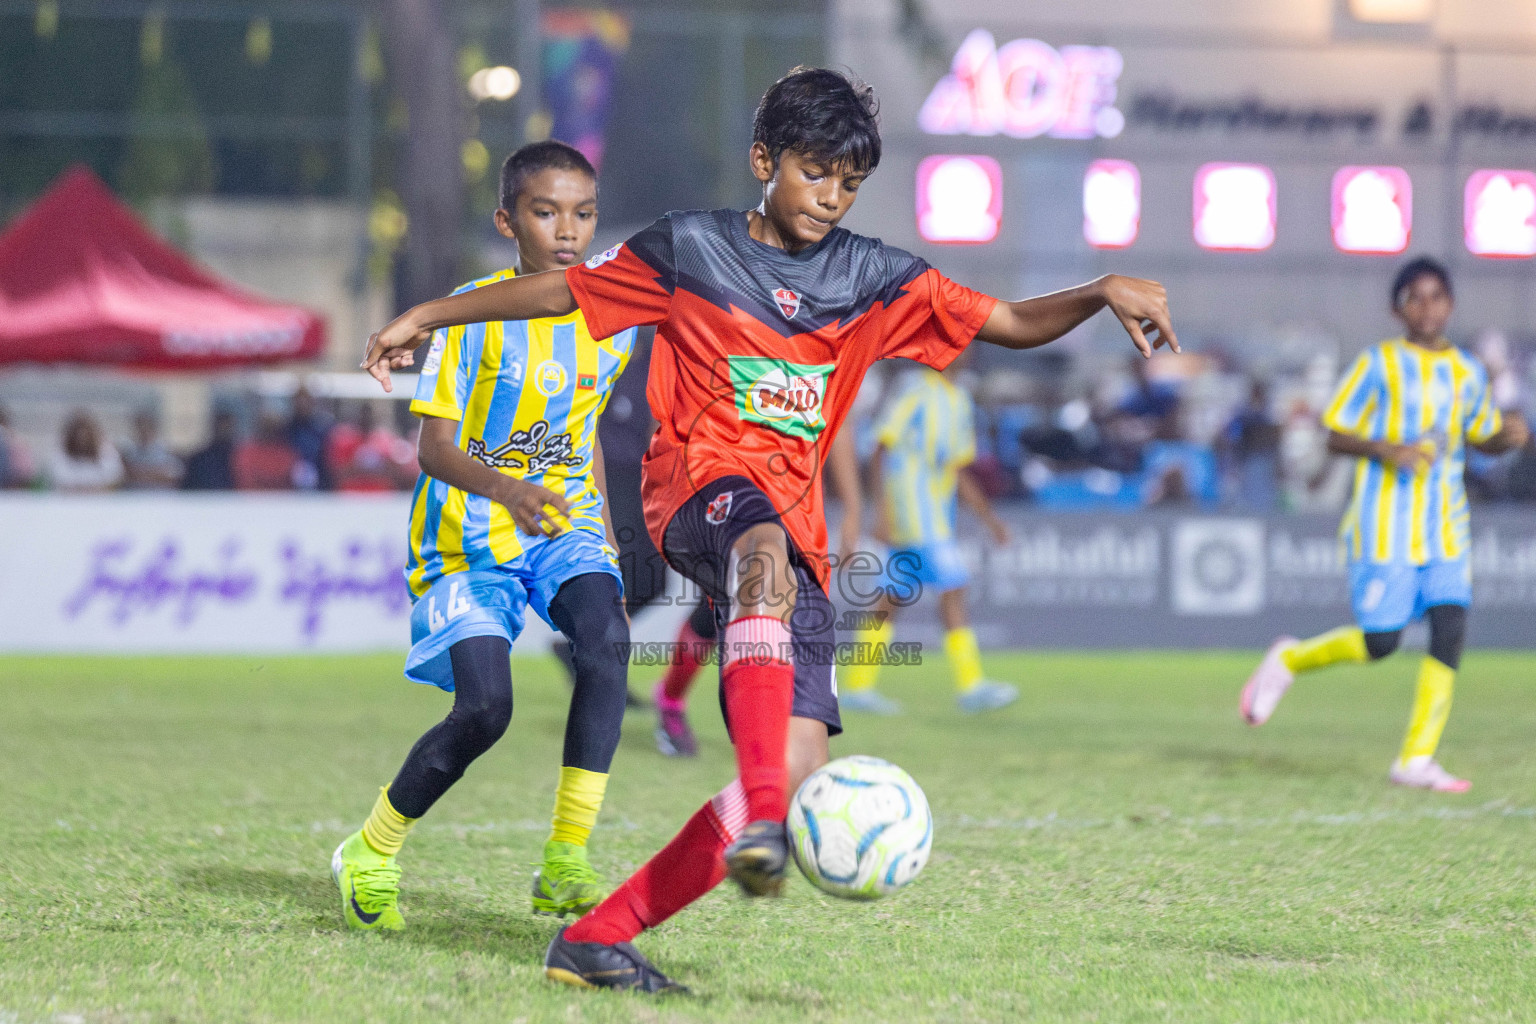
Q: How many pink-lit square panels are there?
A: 5